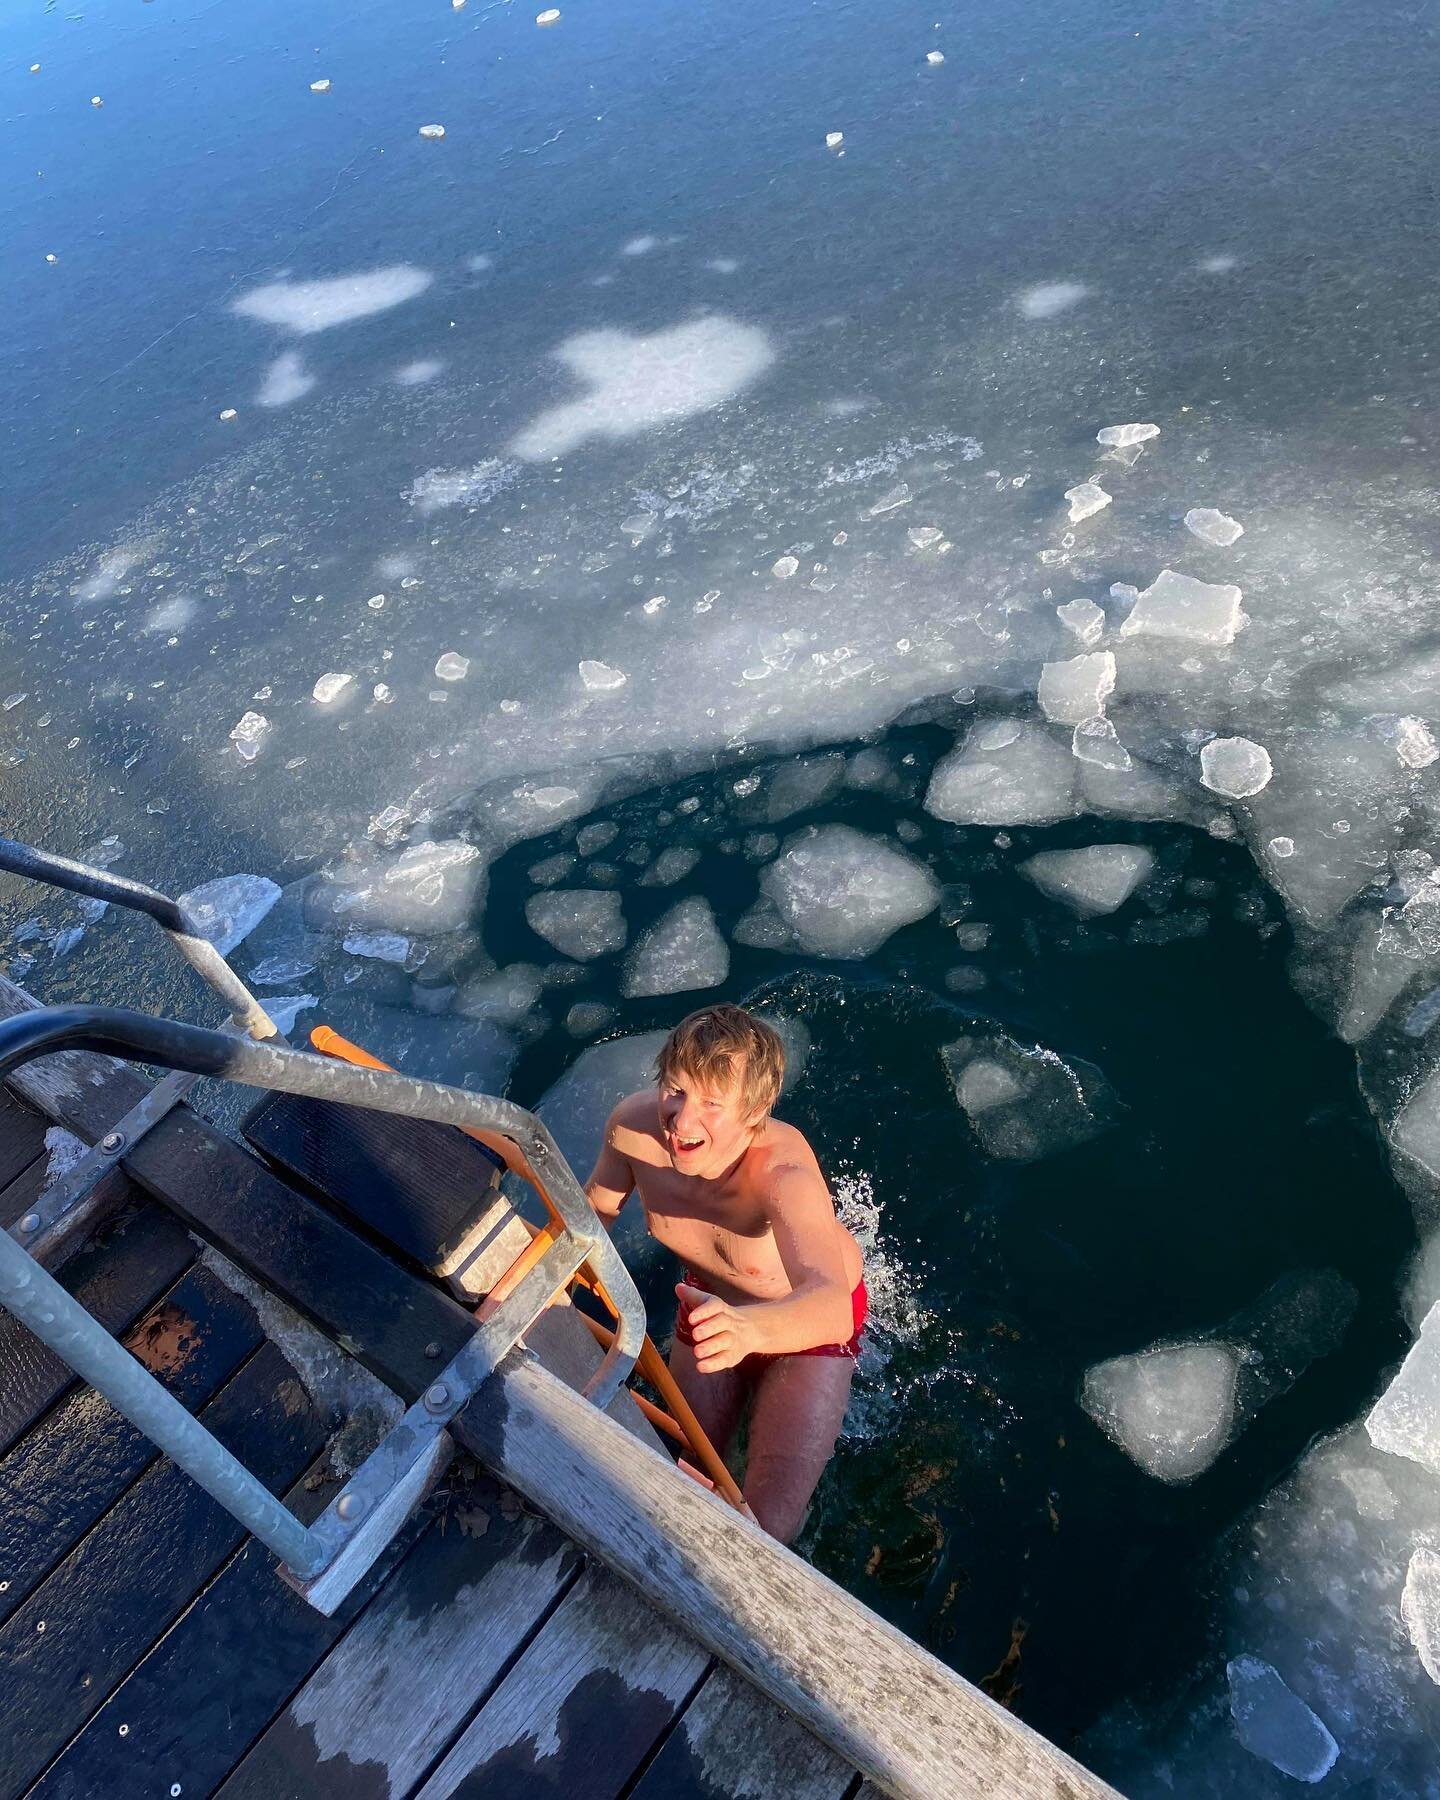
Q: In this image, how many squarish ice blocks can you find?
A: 2